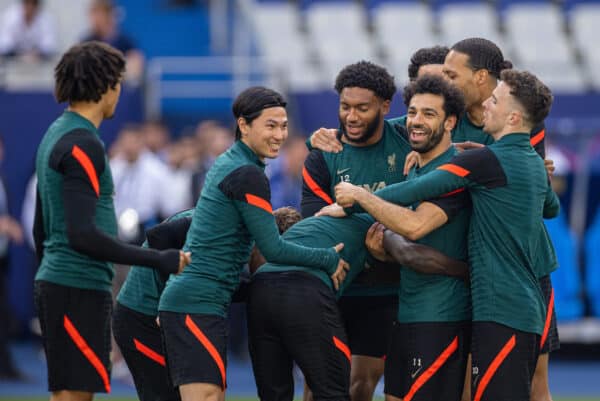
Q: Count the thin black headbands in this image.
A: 1